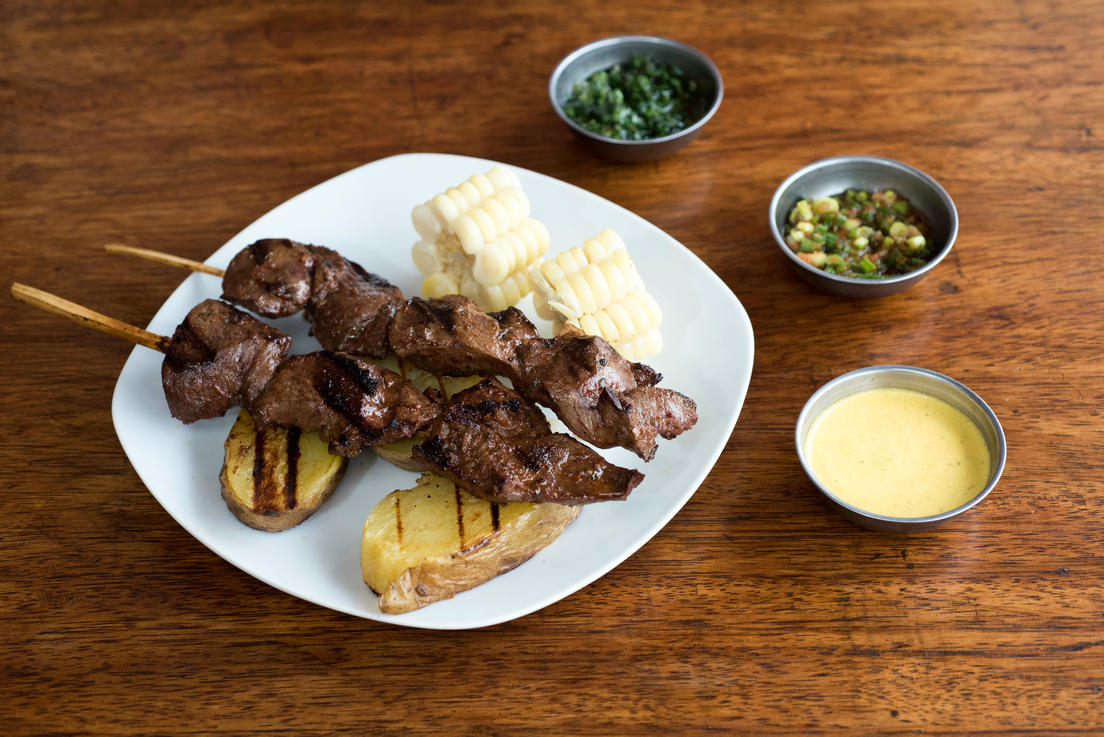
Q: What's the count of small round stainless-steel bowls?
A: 3